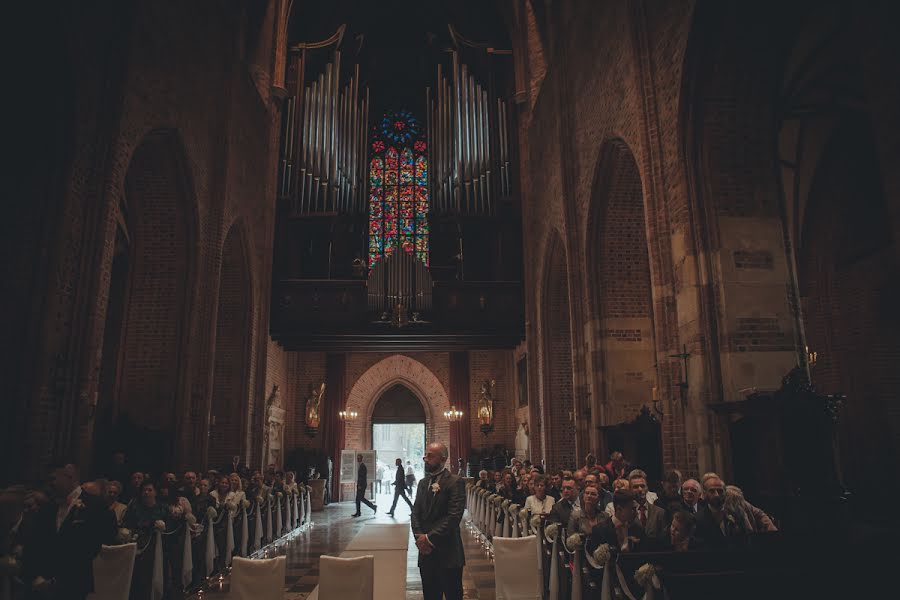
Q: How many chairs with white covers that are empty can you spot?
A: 4